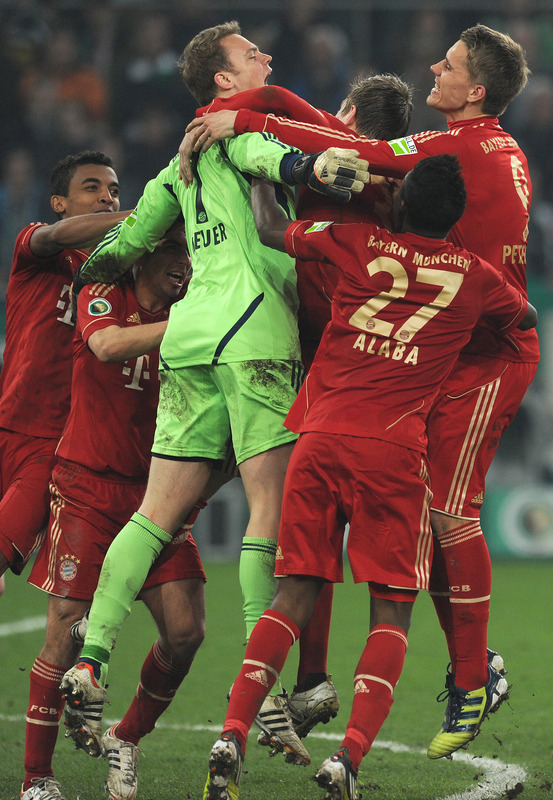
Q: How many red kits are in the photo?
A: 5